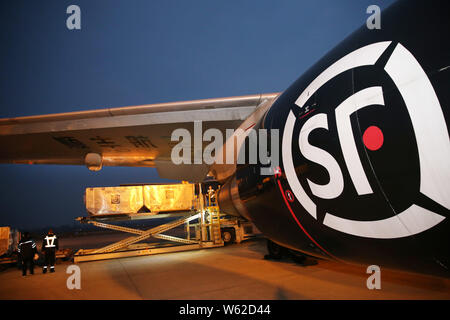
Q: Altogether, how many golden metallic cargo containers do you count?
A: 2